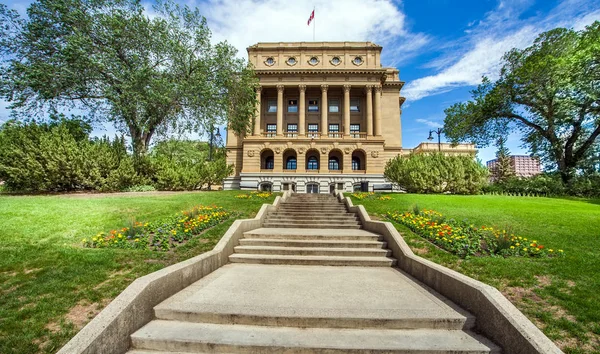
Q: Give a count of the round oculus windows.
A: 5